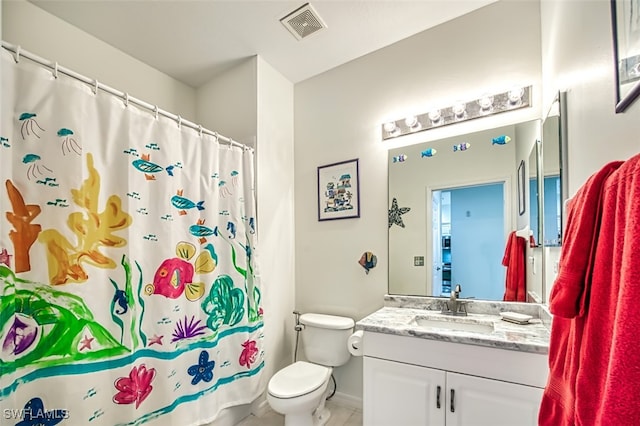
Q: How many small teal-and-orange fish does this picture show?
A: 3